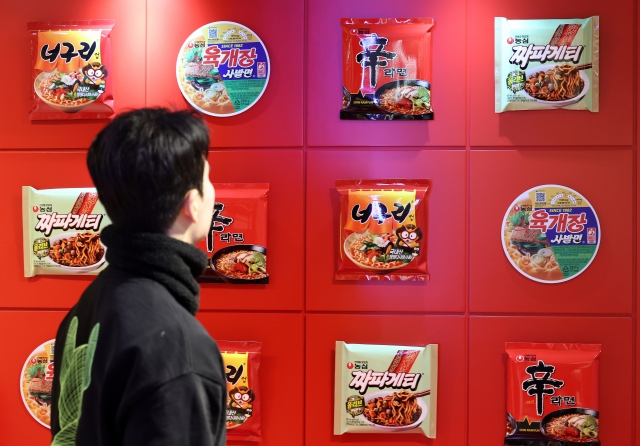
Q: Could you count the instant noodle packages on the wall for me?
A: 12